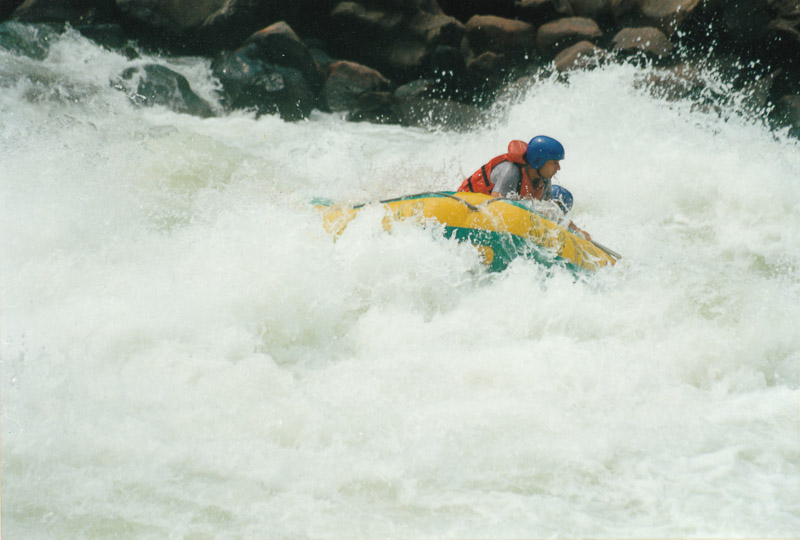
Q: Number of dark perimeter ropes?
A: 1